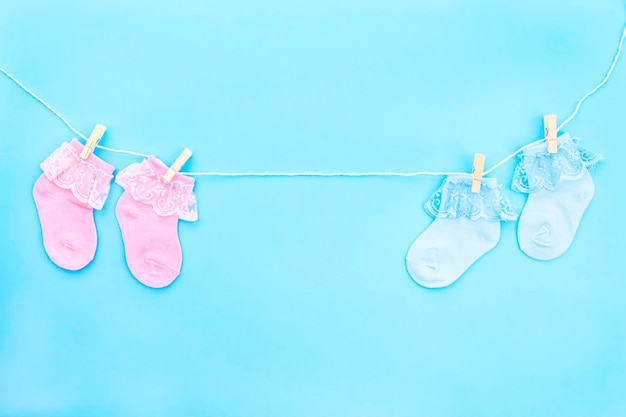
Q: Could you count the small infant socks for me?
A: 4